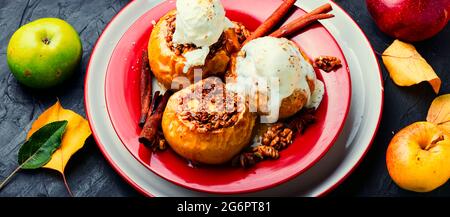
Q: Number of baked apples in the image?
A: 3